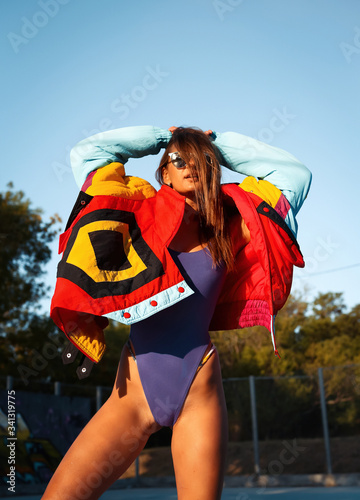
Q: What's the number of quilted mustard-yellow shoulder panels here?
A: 2